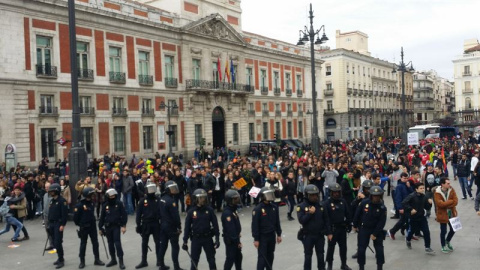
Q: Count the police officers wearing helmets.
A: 12